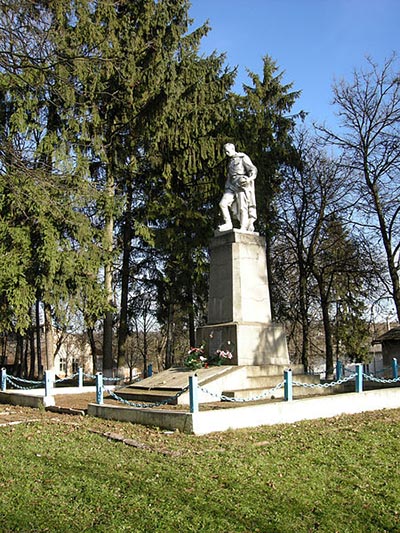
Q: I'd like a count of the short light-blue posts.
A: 10